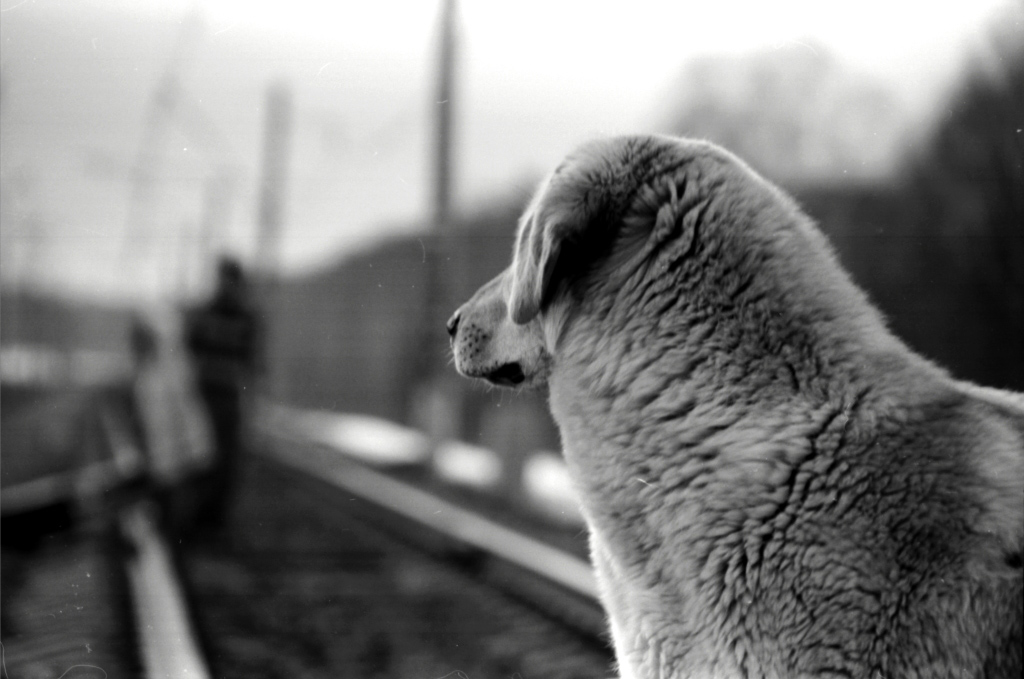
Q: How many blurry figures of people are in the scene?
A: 2